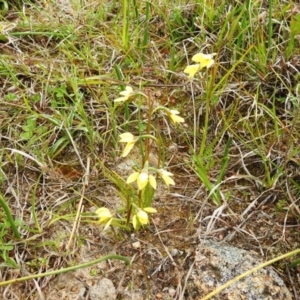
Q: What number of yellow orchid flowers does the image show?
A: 9